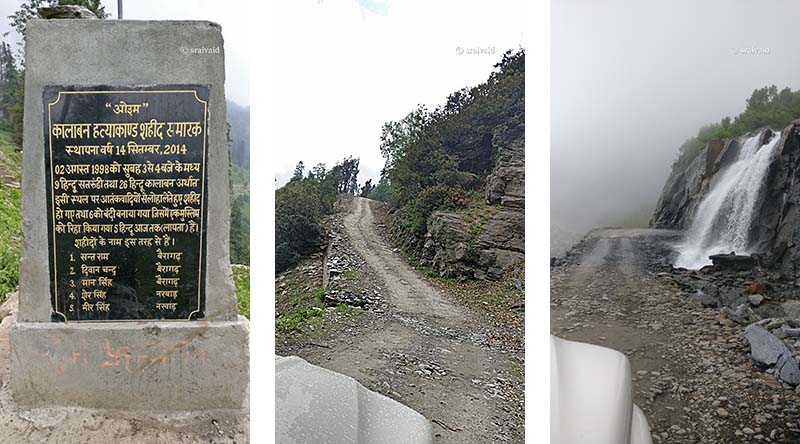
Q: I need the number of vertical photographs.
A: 3